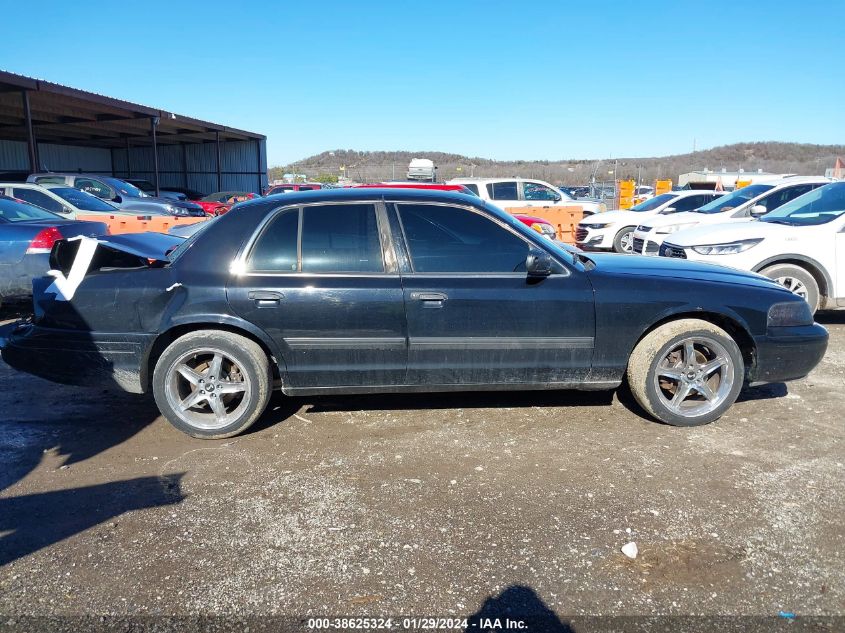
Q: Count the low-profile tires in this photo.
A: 2